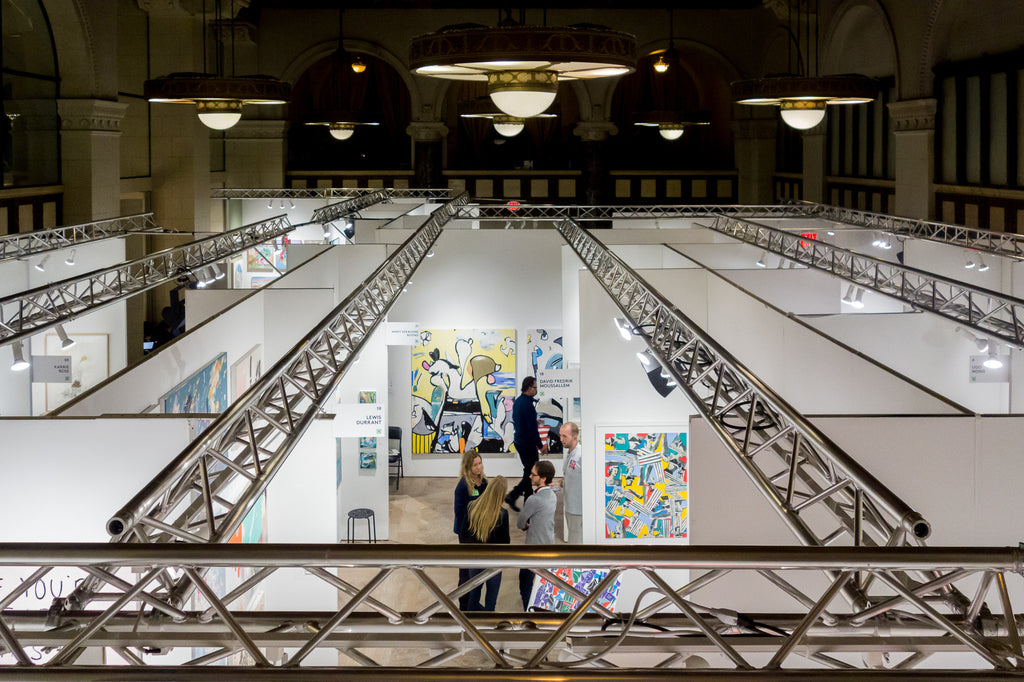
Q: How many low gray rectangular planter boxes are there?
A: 0